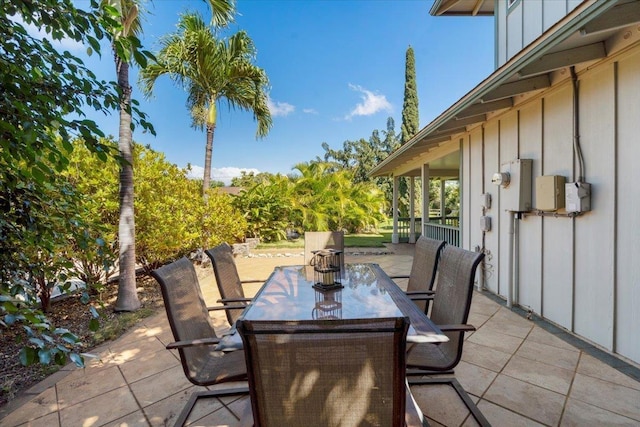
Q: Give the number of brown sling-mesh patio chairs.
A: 6